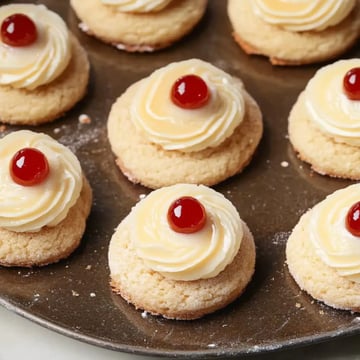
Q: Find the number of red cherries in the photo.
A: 6